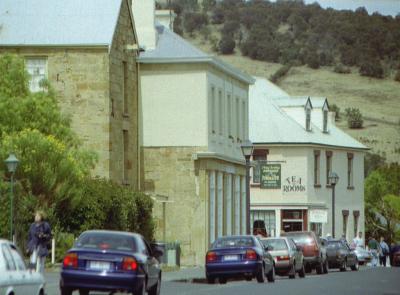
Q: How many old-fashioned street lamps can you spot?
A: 3